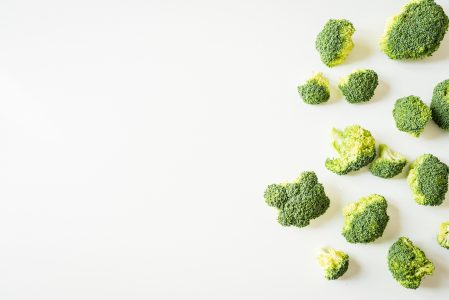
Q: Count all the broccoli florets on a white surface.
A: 14